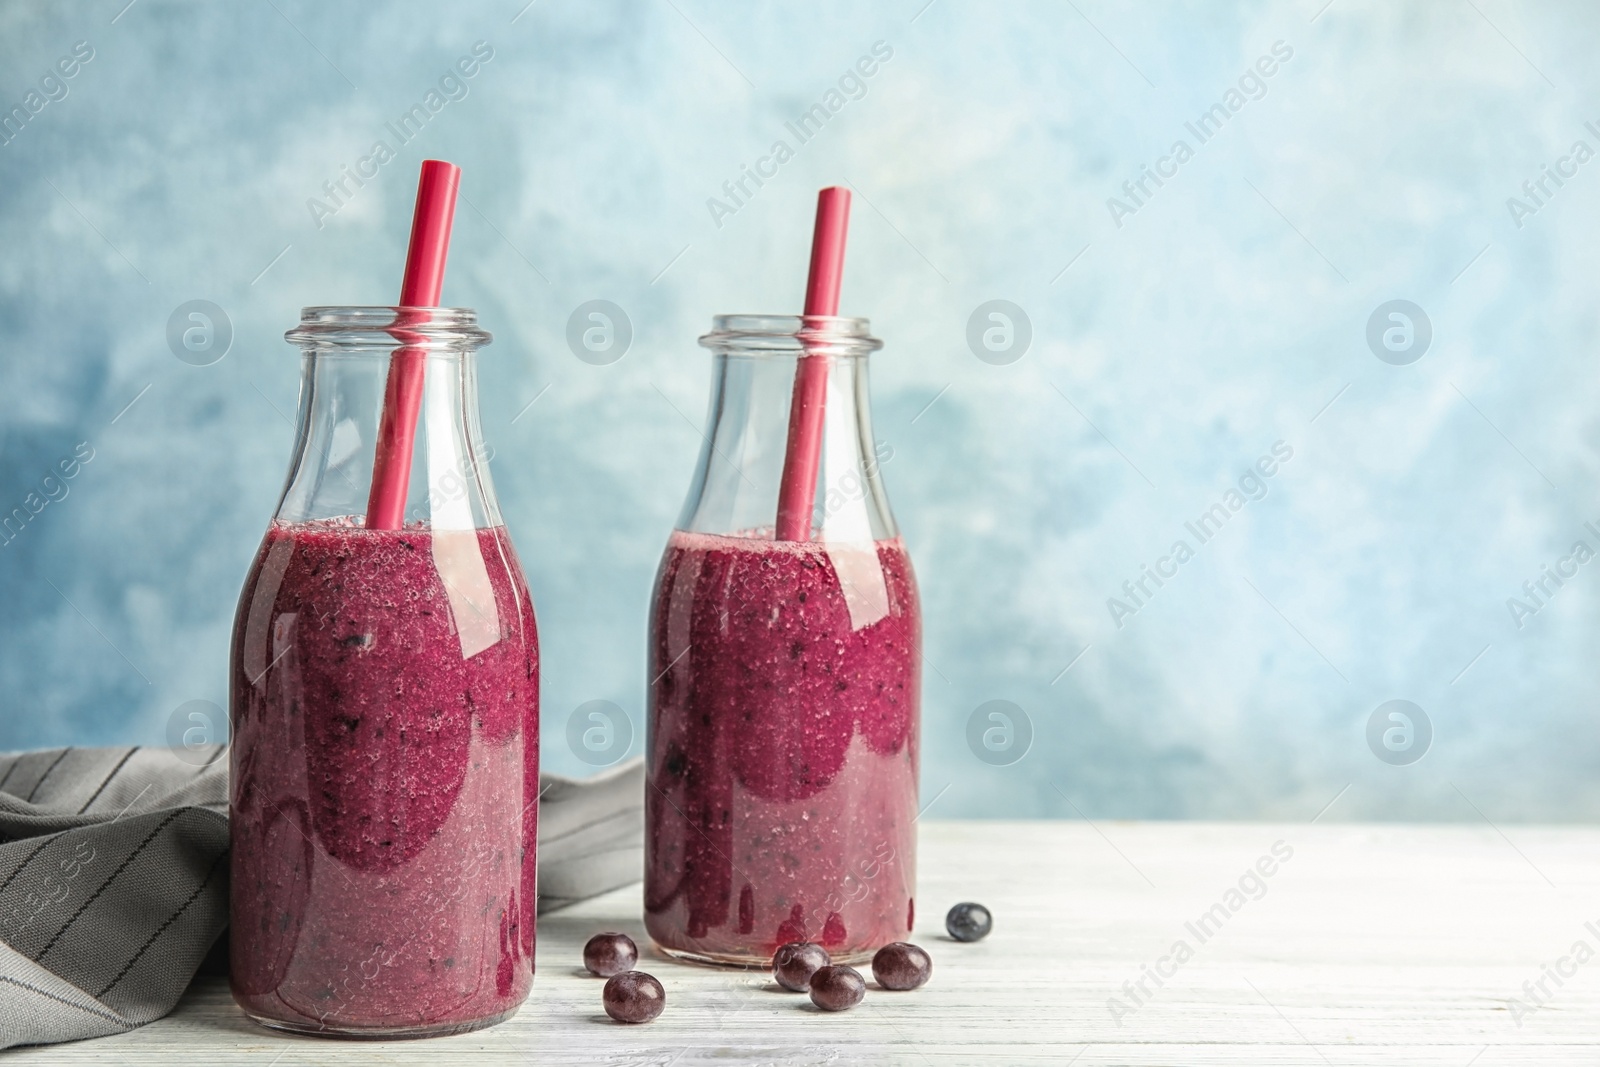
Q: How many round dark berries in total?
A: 6